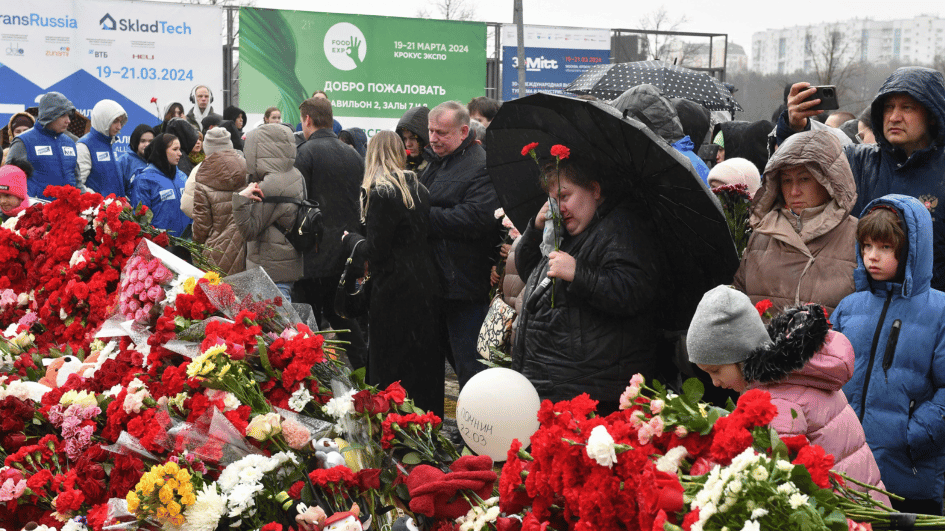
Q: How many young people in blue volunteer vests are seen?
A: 4